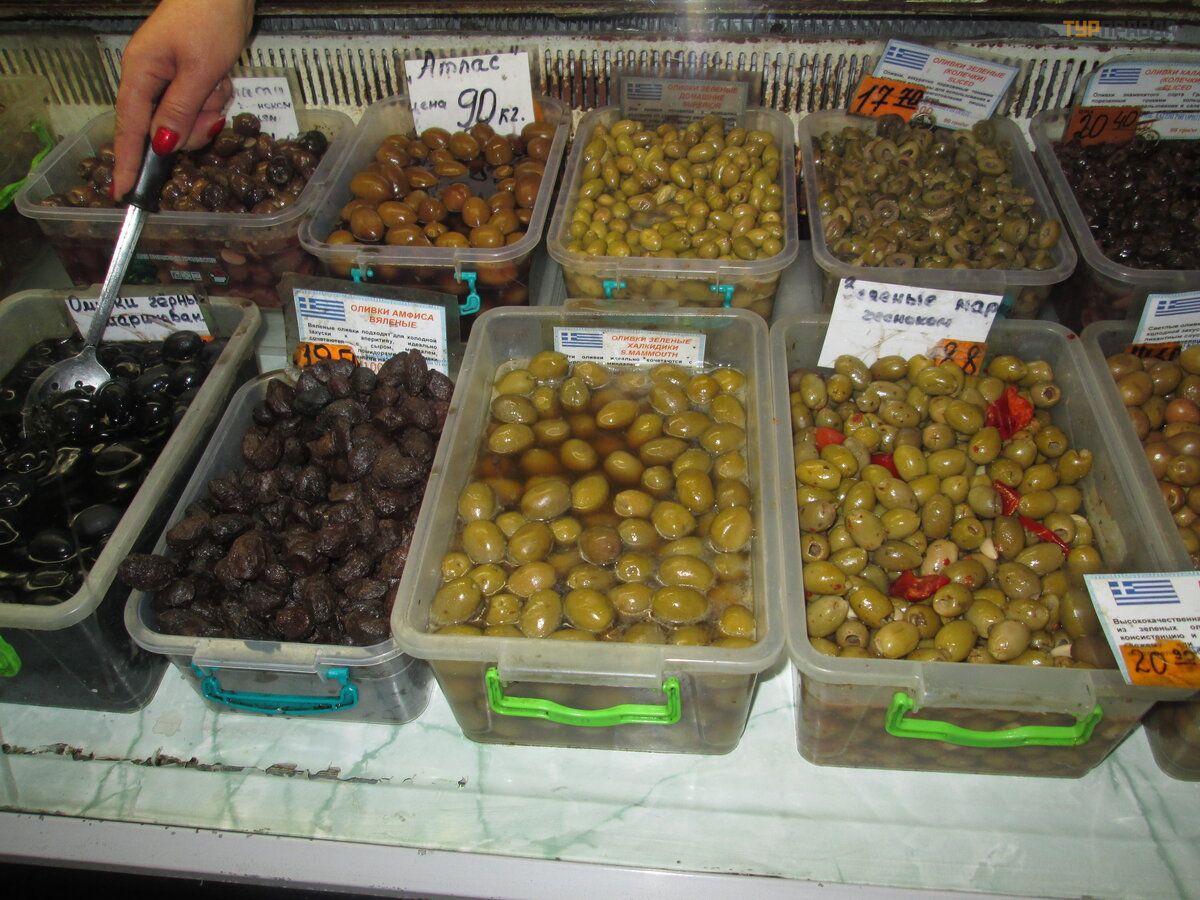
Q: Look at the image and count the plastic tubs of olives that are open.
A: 10